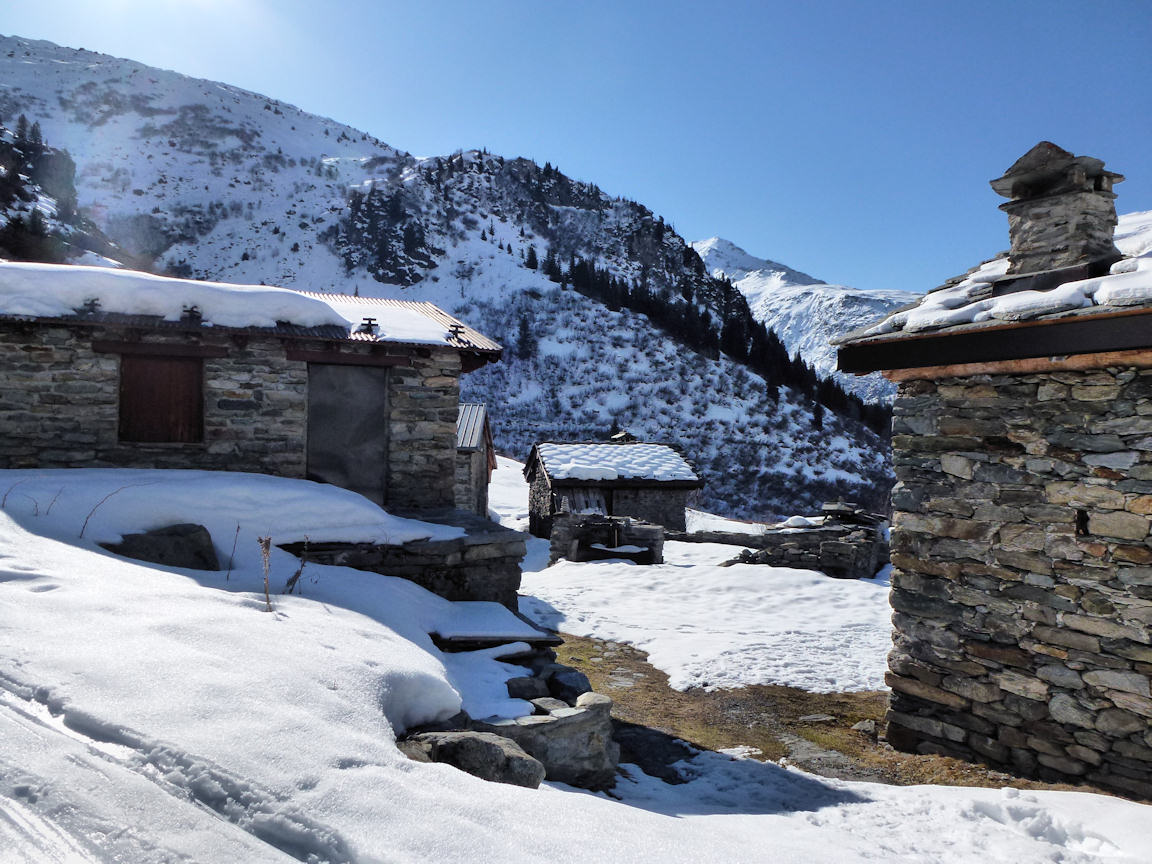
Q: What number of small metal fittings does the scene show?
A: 4